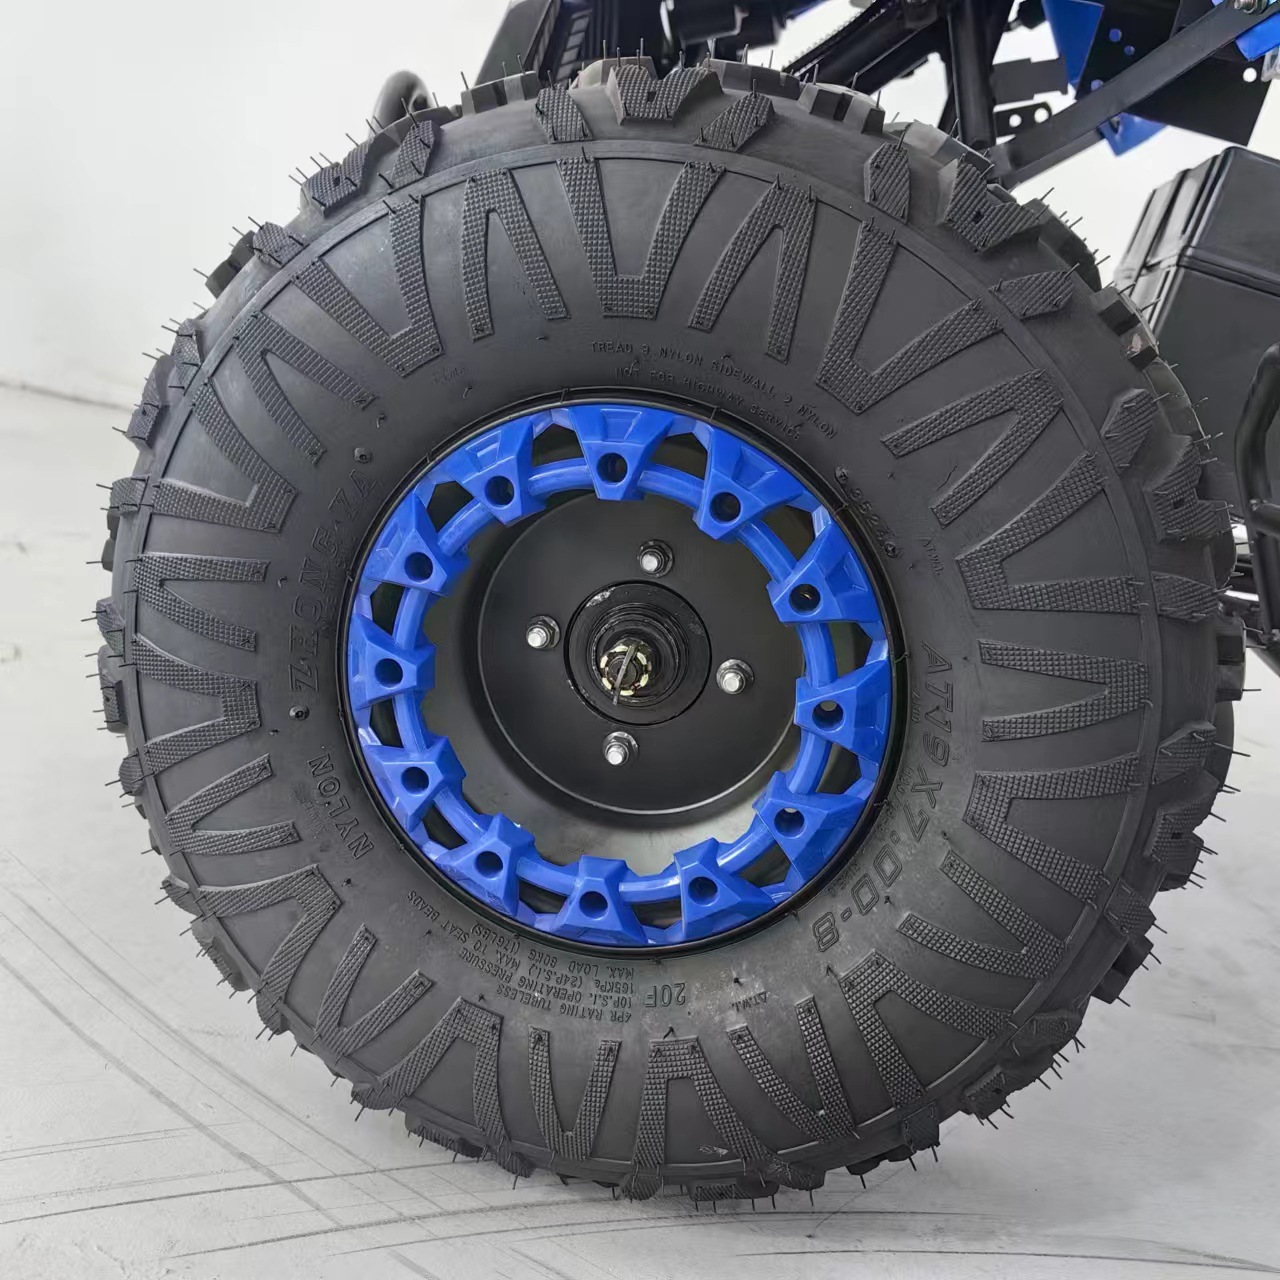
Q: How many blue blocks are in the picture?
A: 12